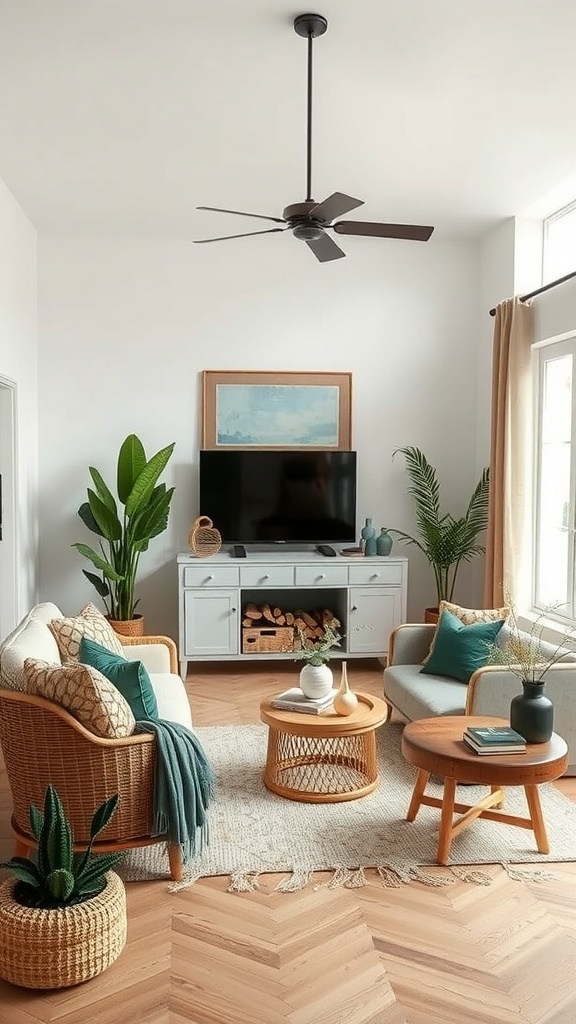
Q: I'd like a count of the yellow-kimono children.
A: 0